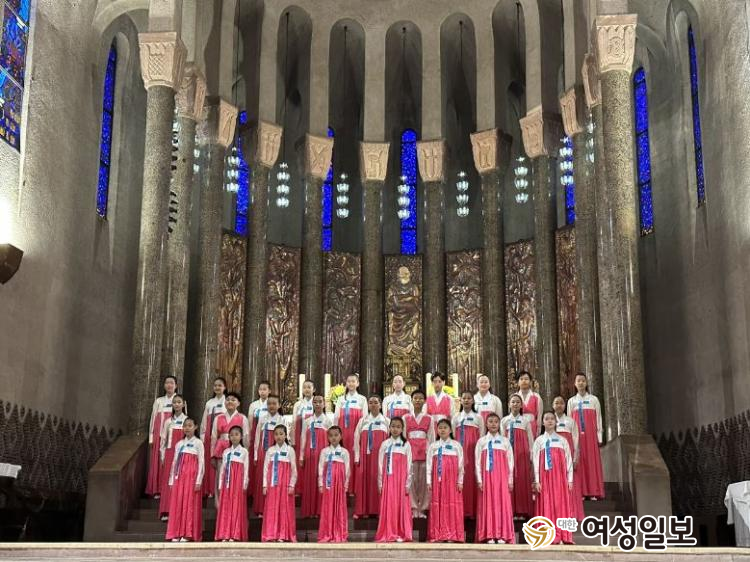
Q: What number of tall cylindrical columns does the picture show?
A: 12